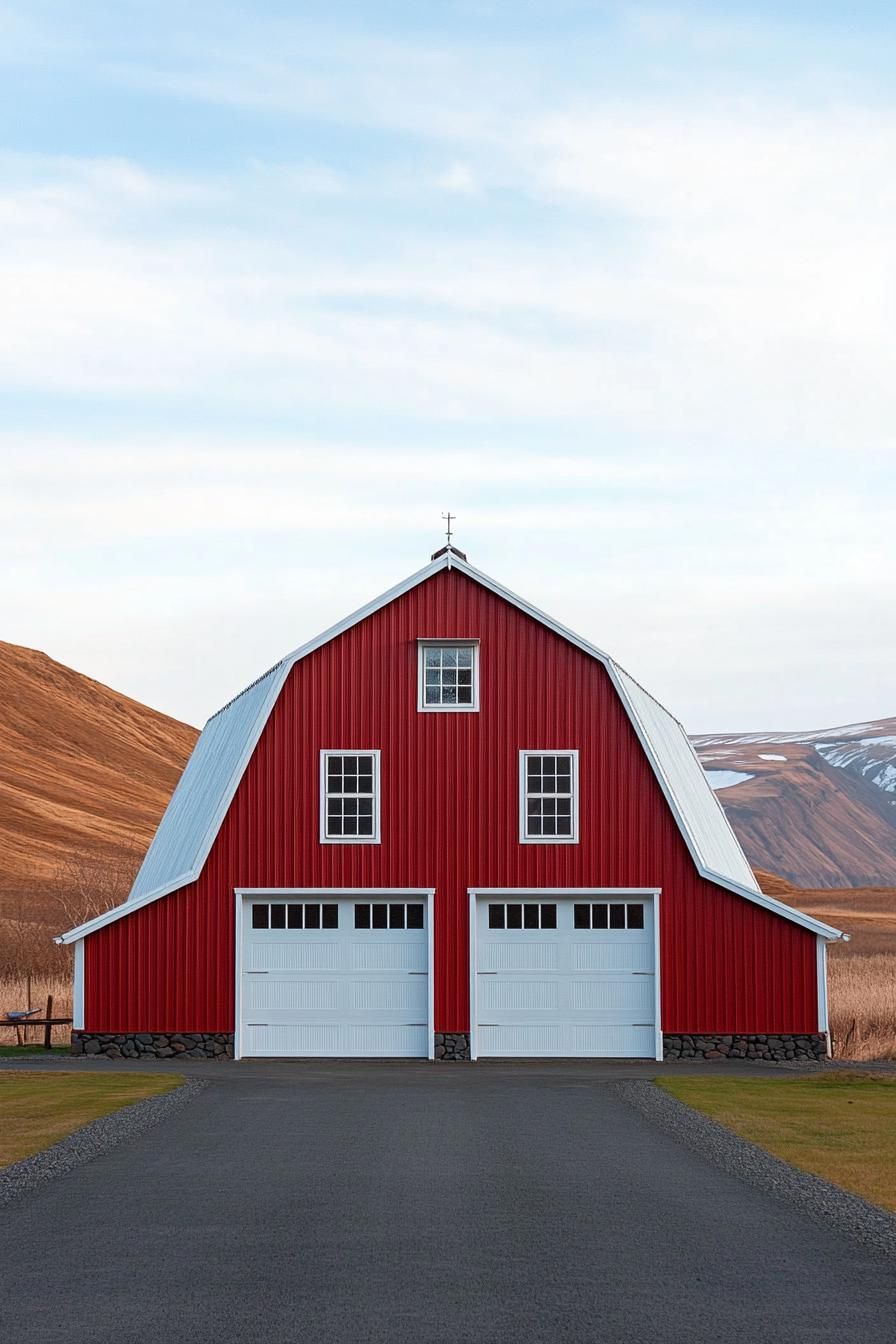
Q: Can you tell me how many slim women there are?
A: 0